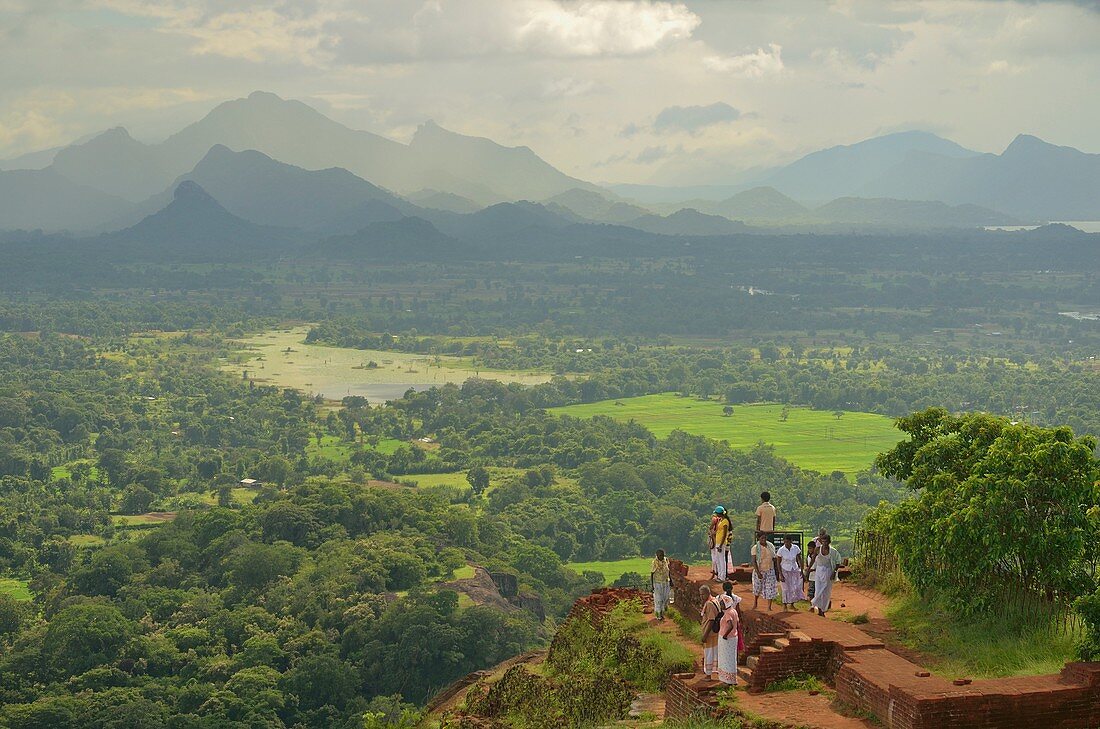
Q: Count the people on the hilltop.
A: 13